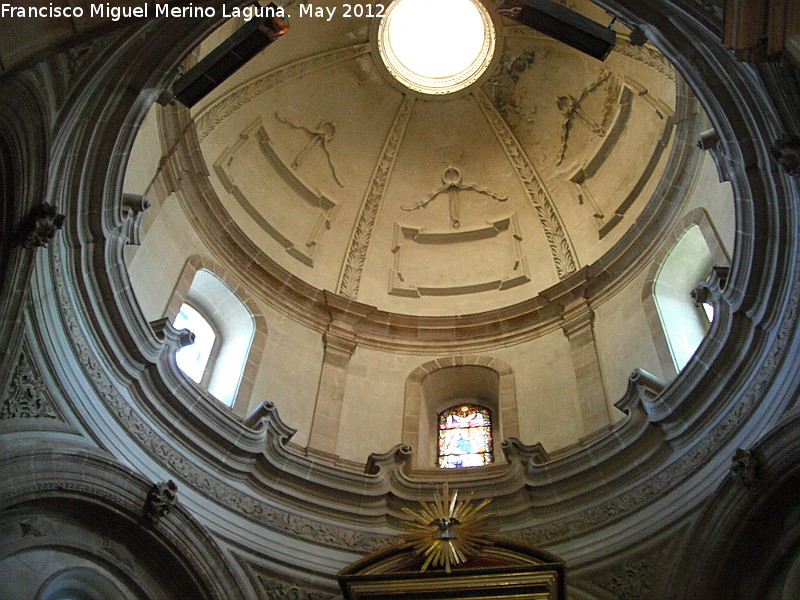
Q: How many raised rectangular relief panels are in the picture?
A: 3